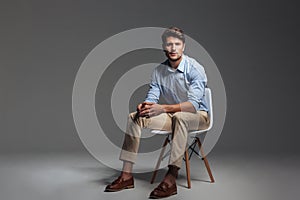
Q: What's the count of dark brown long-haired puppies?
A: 0